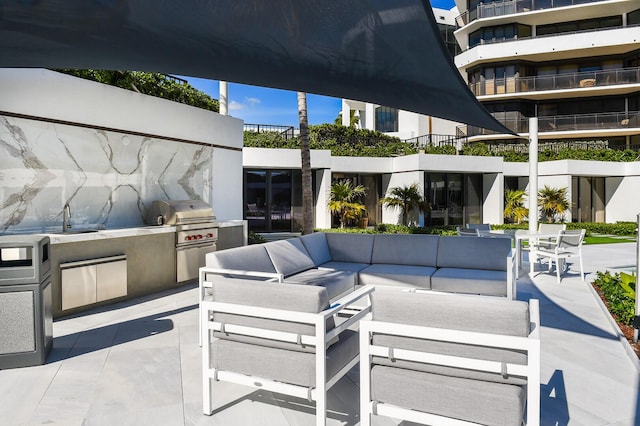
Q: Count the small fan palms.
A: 4